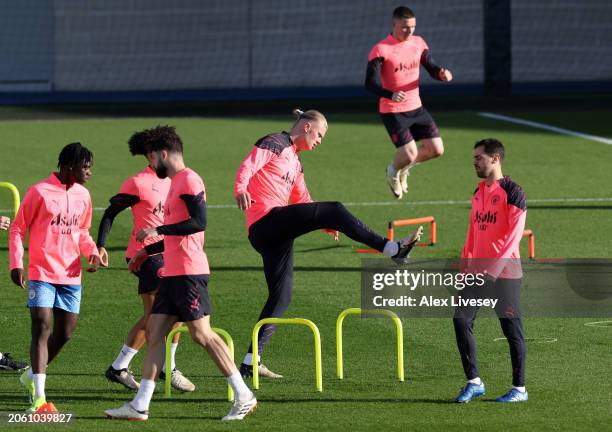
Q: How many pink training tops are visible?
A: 6